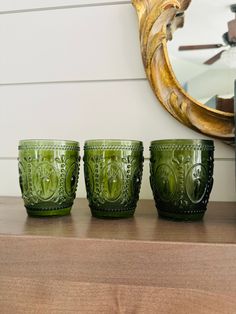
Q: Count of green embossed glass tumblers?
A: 3